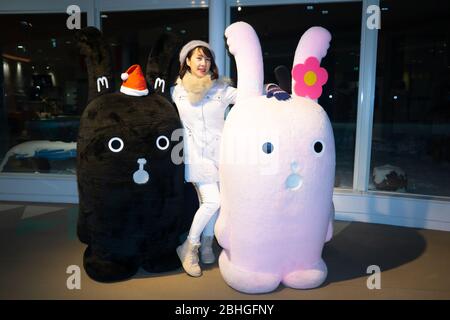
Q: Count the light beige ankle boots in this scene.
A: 2